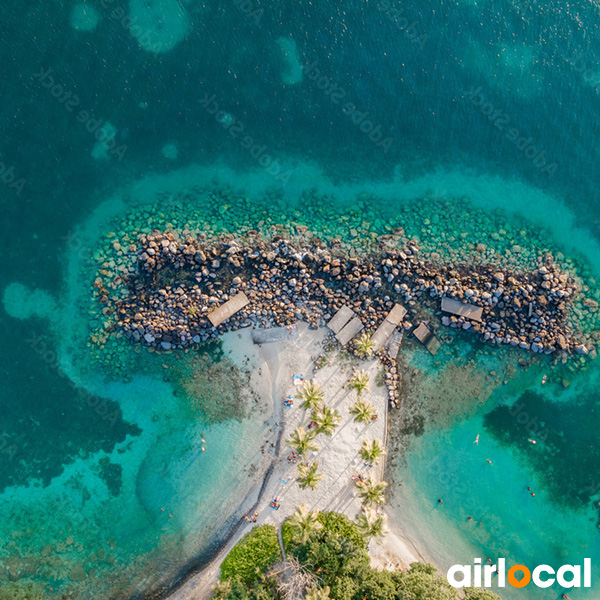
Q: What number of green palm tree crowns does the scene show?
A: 11